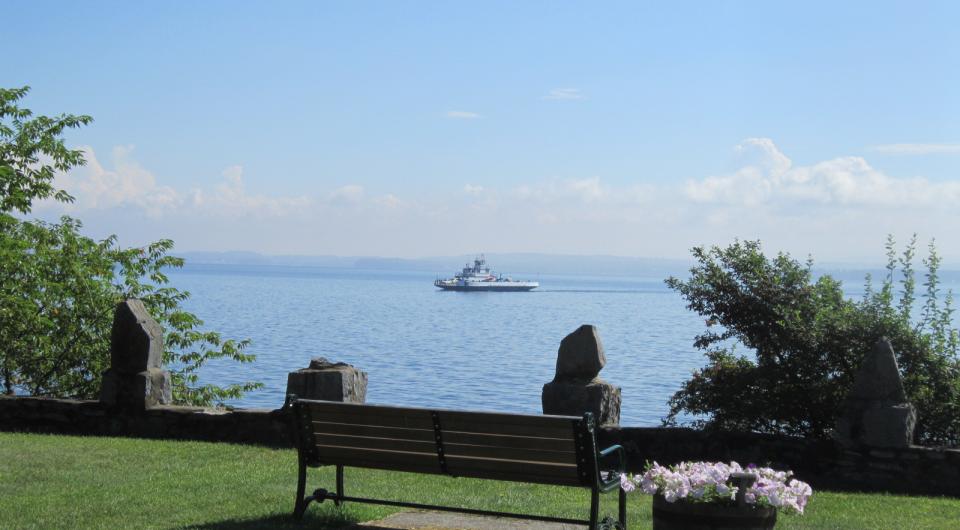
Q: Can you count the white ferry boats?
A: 1